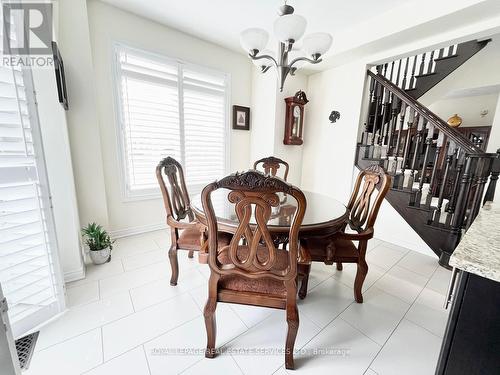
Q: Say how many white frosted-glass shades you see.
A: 5